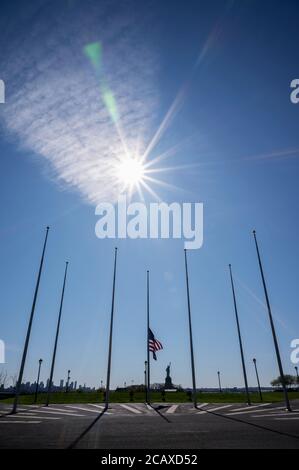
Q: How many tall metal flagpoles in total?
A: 7